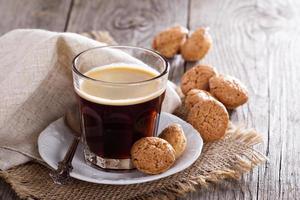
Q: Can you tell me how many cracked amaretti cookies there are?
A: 8